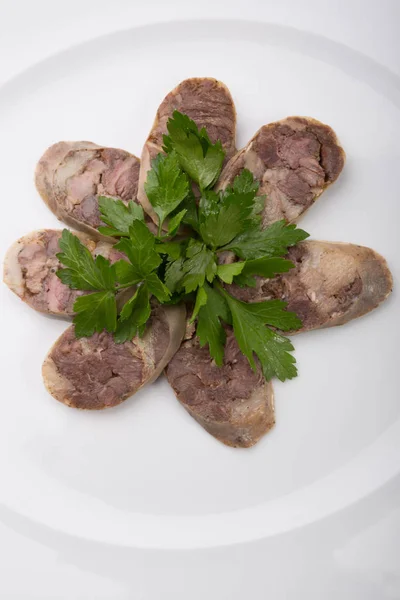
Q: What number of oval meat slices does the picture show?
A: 7